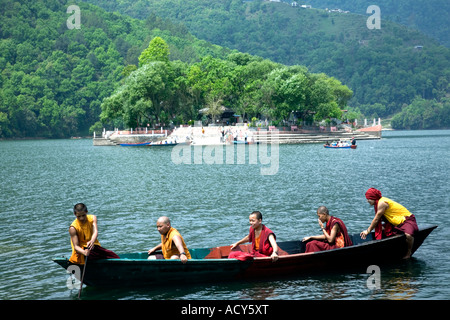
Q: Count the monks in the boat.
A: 5